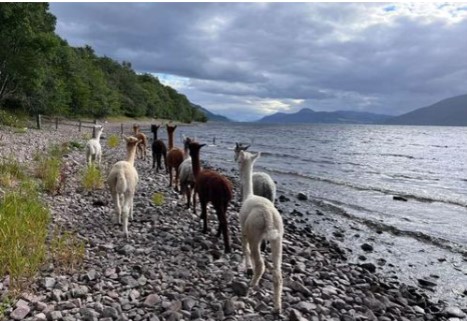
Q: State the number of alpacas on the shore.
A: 9